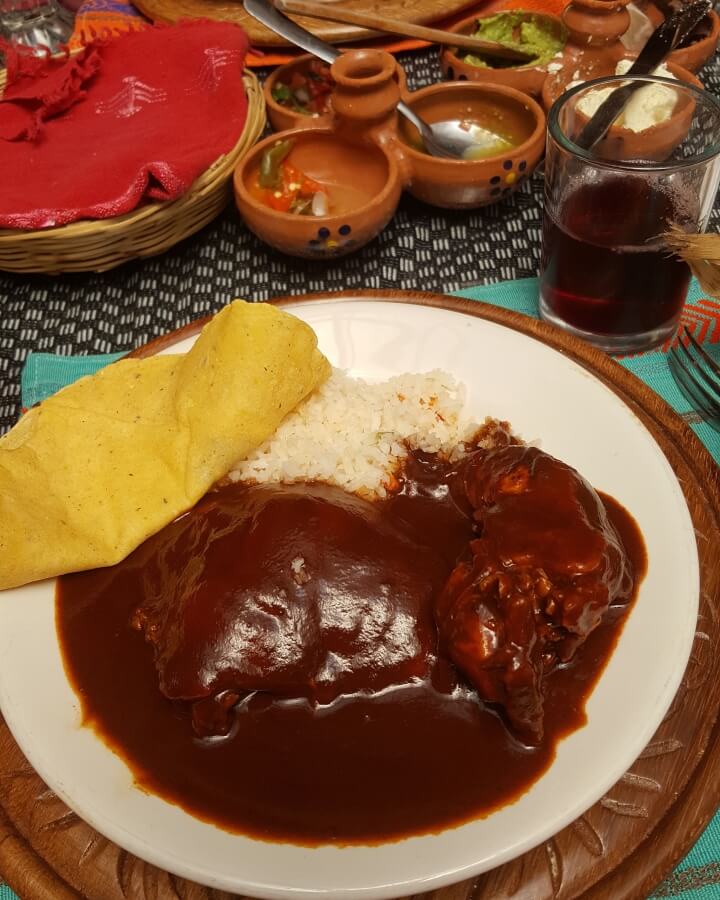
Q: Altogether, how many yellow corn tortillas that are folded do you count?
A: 1